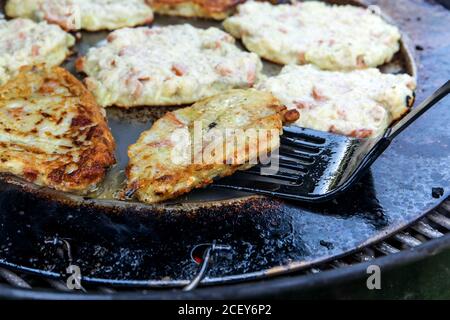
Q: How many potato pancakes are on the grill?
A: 8